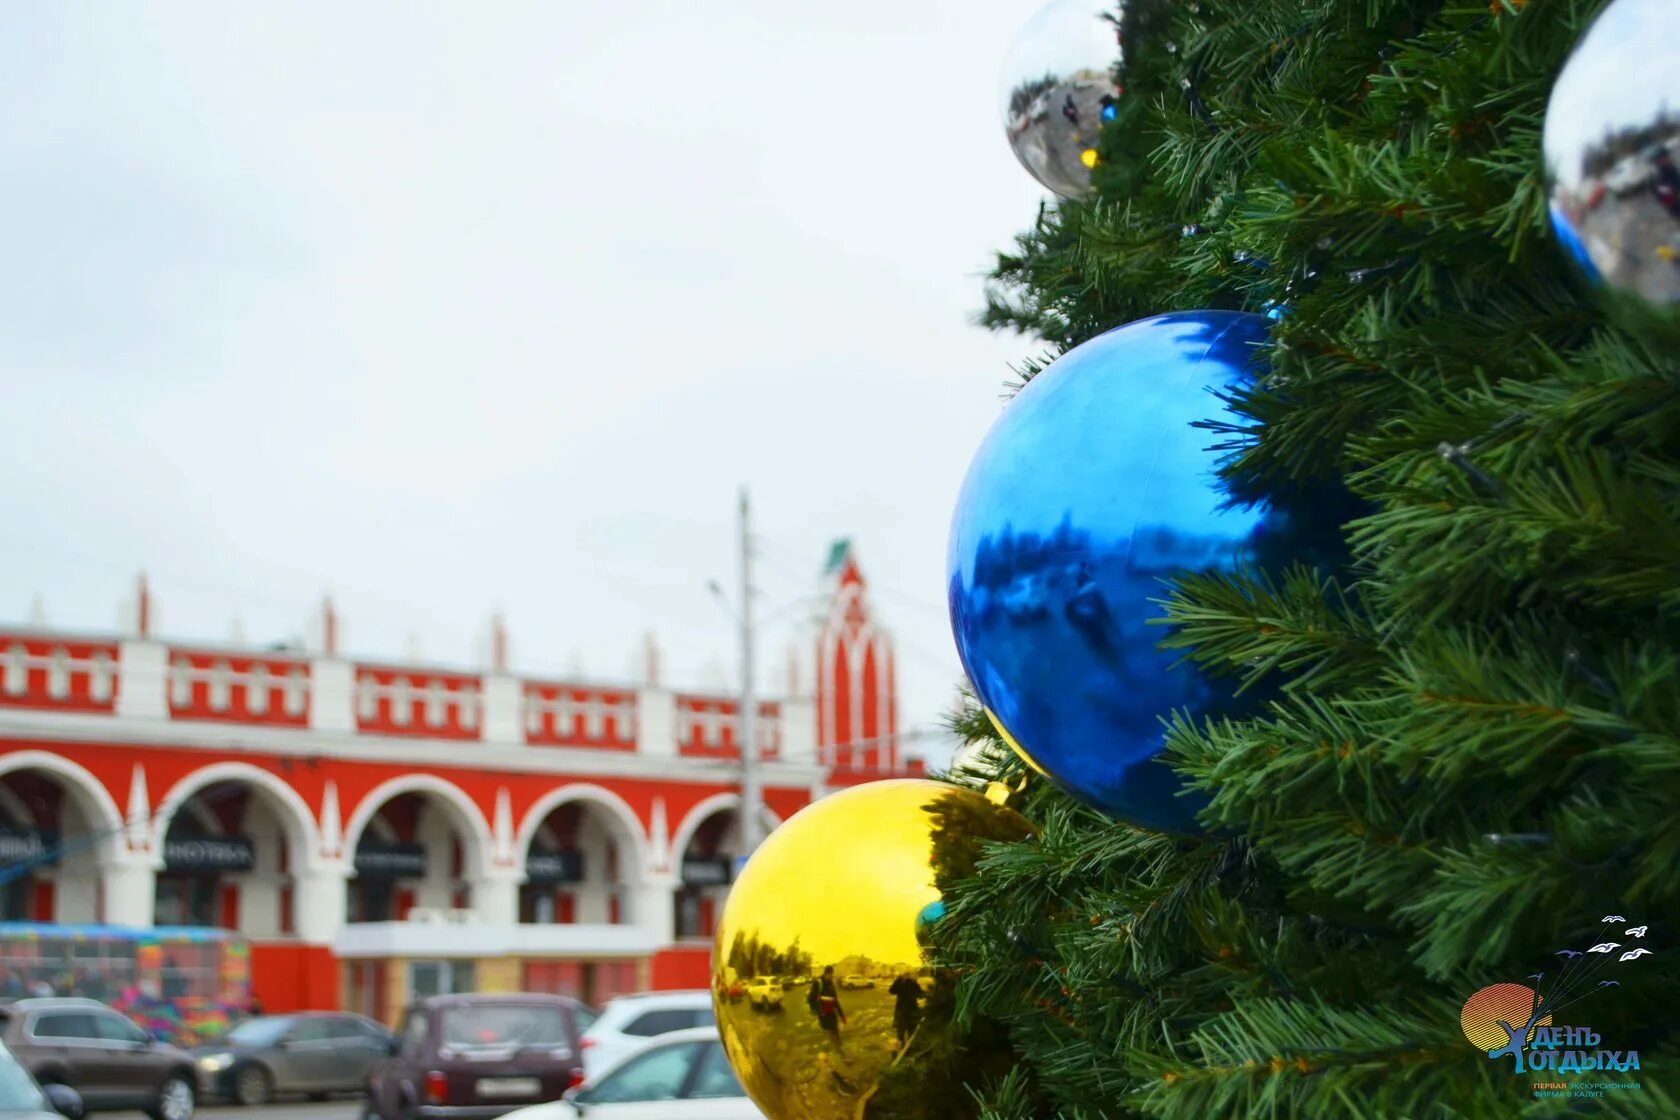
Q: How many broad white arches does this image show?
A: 5